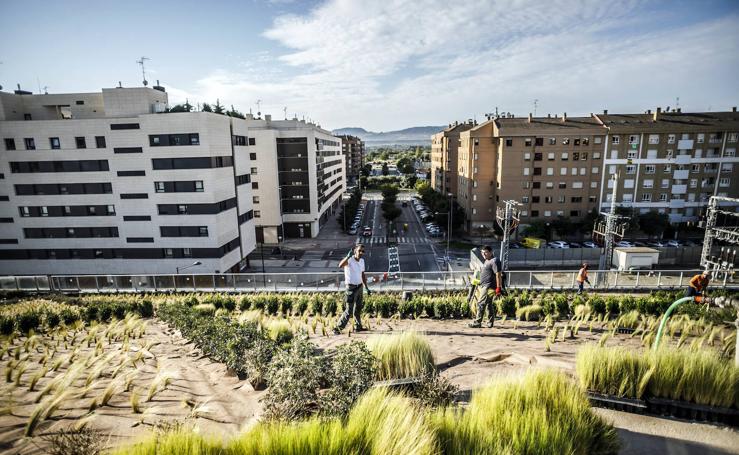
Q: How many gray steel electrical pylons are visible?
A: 3